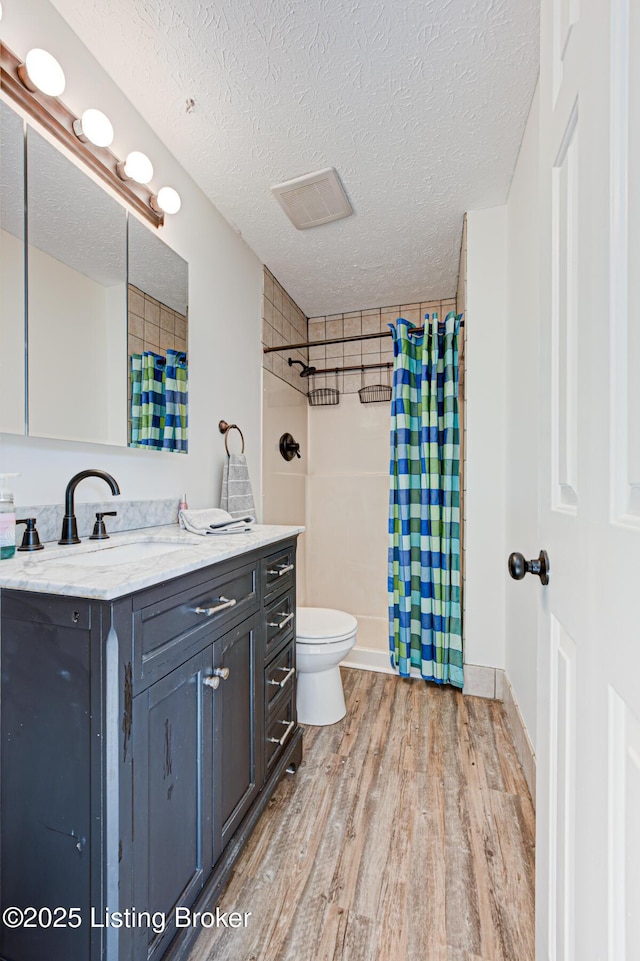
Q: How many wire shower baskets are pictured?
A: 2